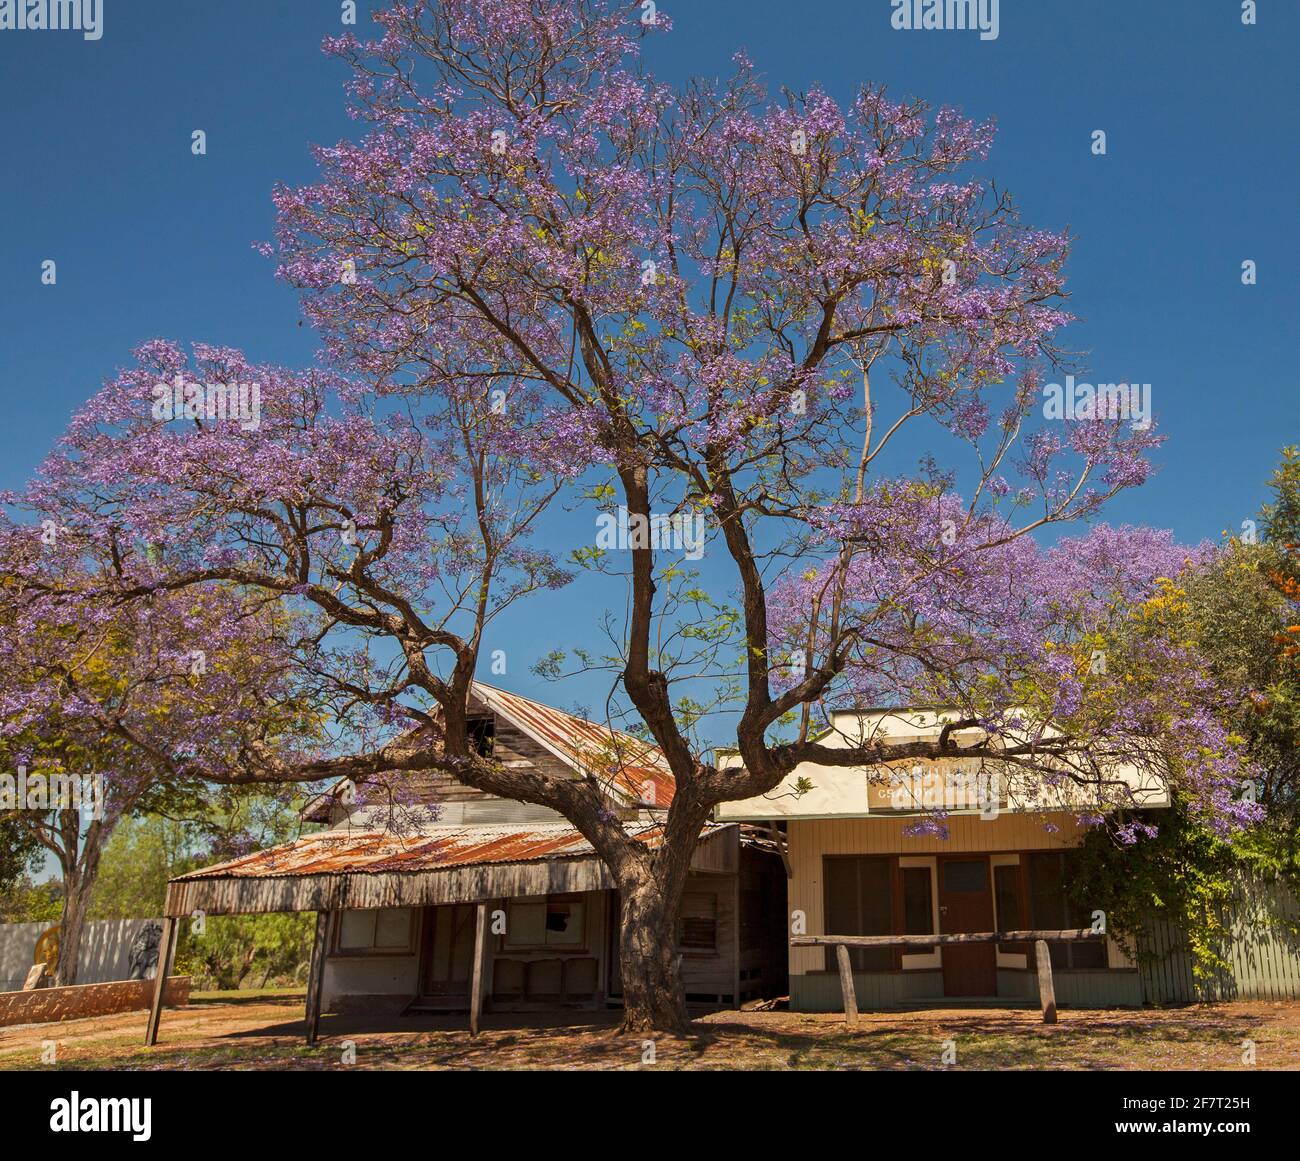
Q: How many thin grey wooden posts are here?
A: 5